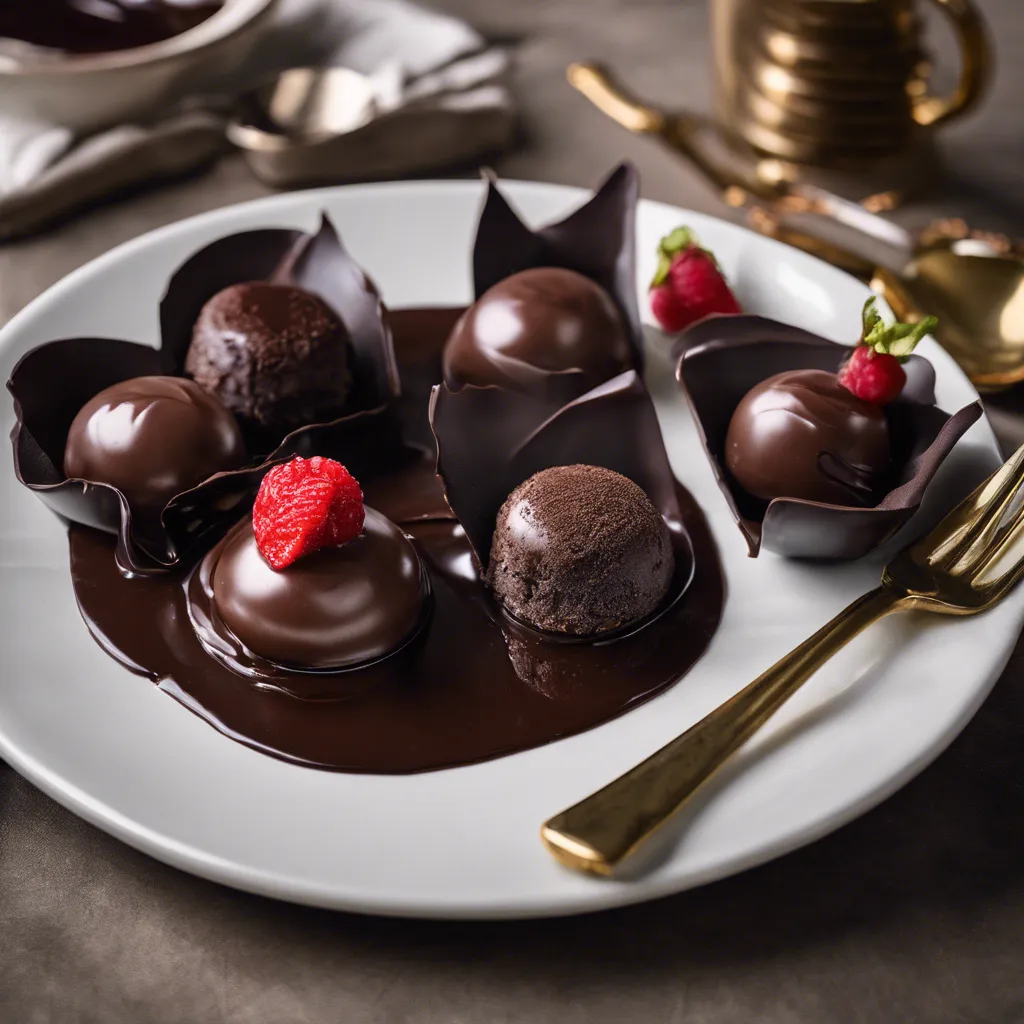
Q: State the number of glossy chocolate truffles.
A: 4